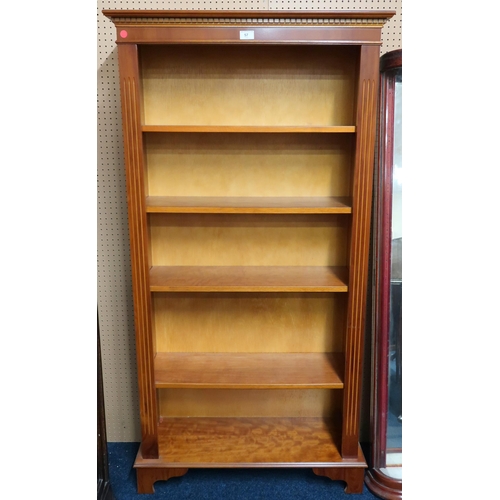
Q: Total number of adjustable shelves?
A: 4